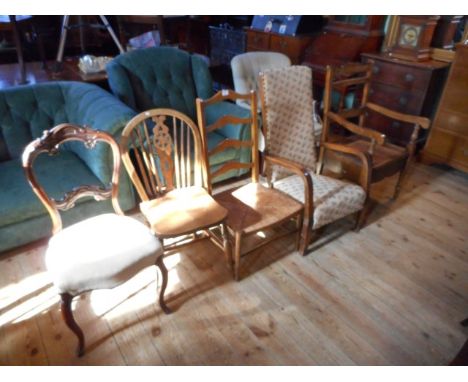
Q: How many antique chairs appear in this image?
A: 5